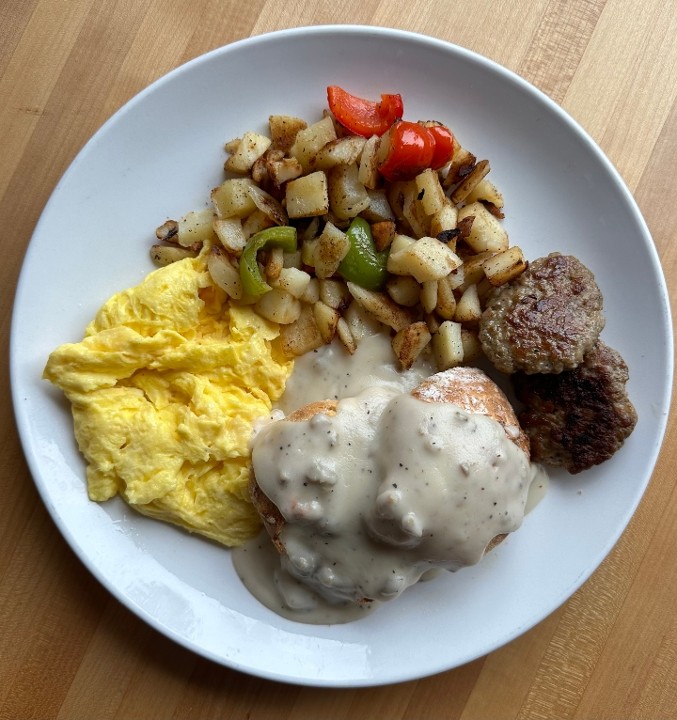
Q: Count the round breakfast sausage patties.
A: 2